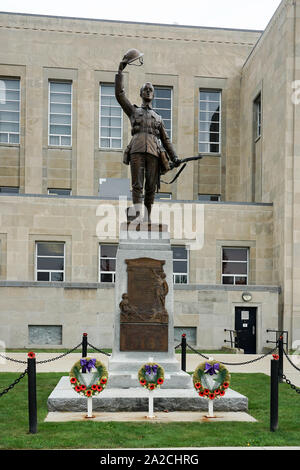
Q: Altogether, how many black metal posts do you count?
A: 5